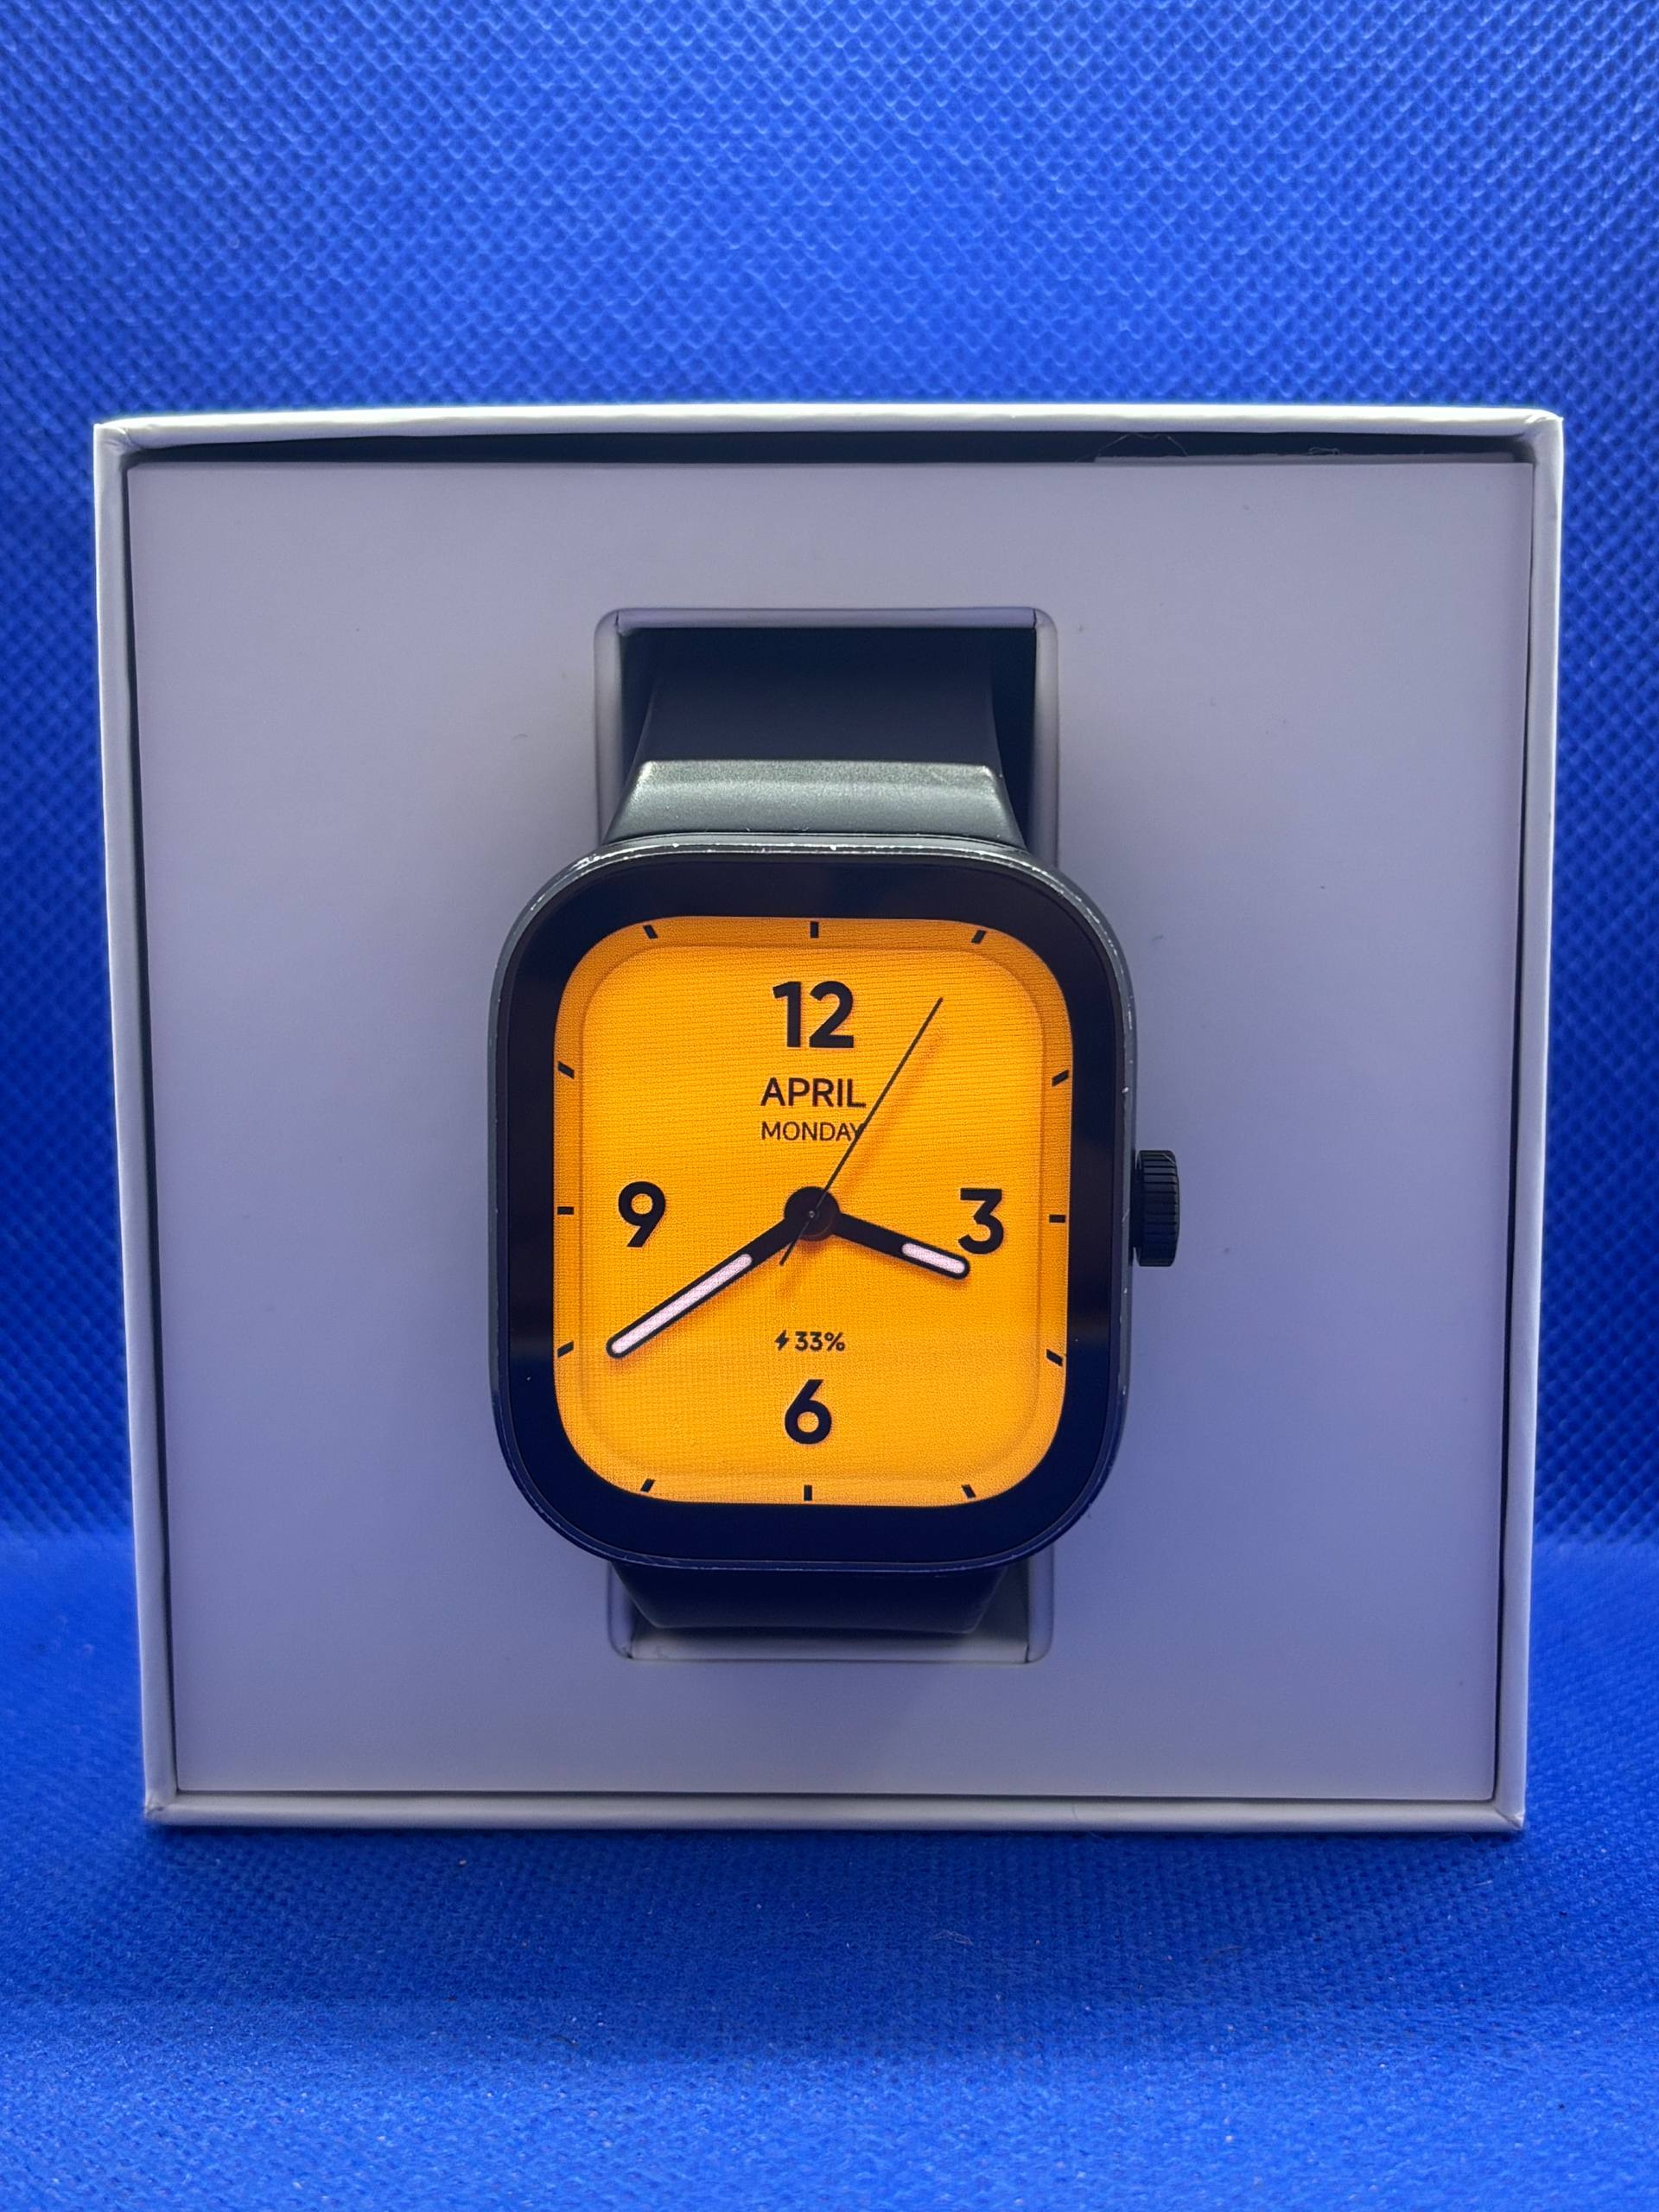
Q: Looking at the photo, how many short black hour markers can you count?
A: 12